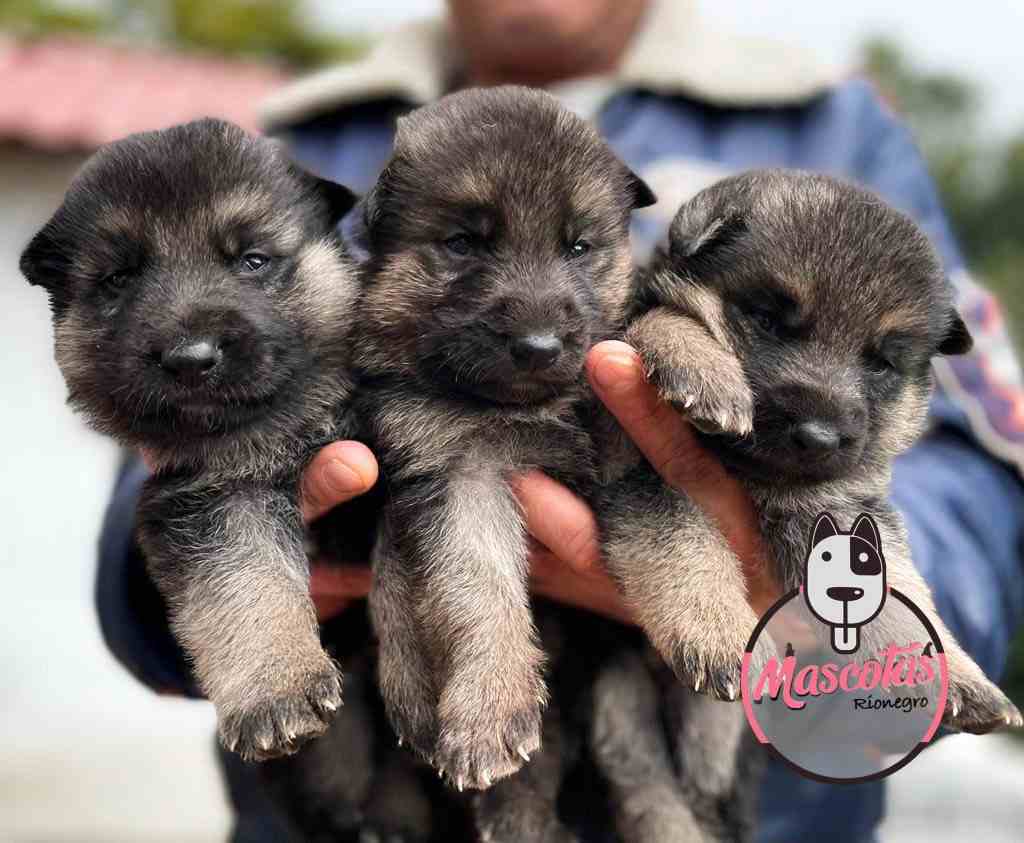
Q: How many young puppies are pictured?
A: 3